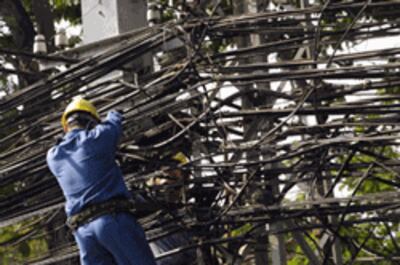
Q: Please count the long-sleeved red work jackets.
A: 0